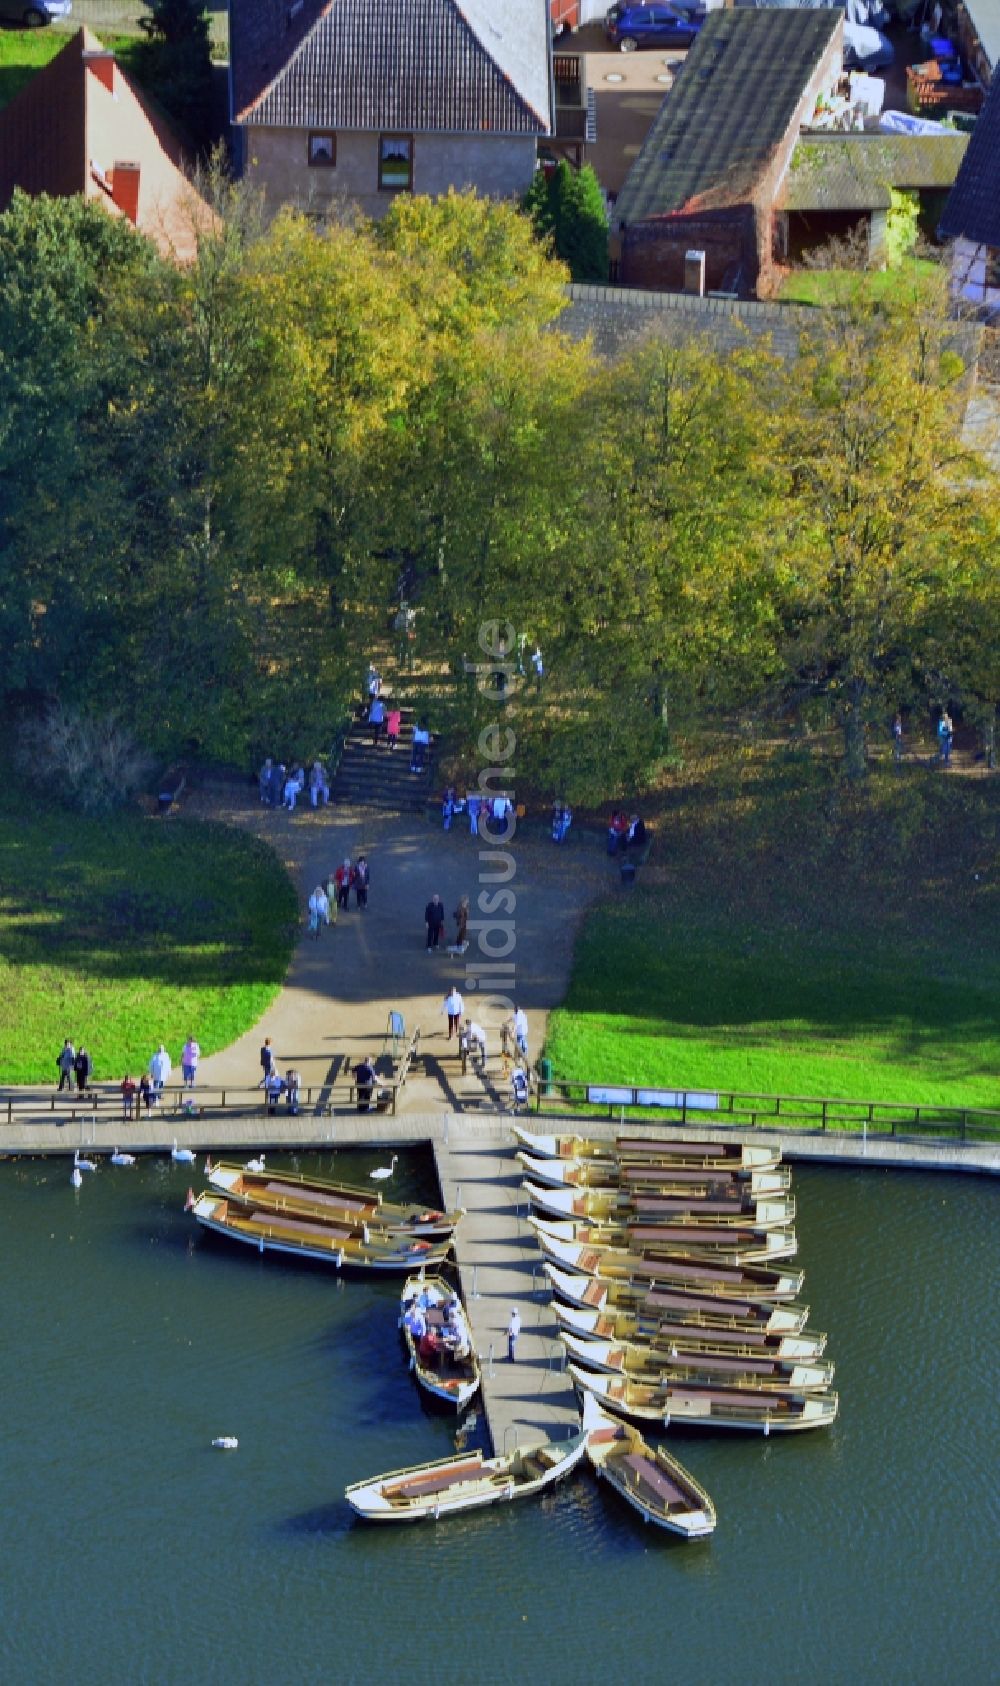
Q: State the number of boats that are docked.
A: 14